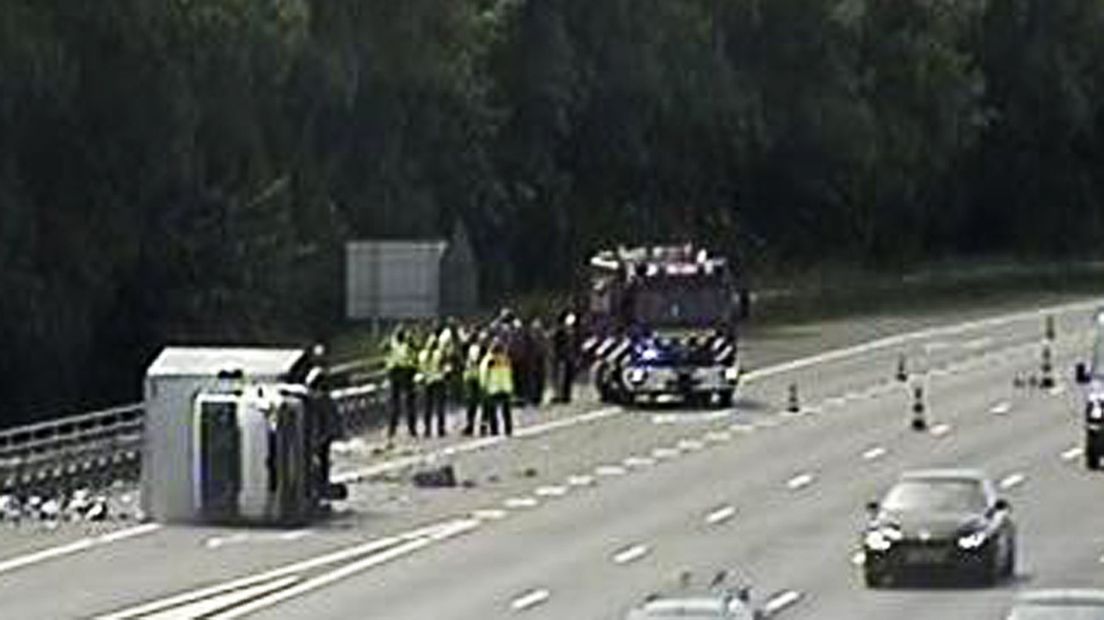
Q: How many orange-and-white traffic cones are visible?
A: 5